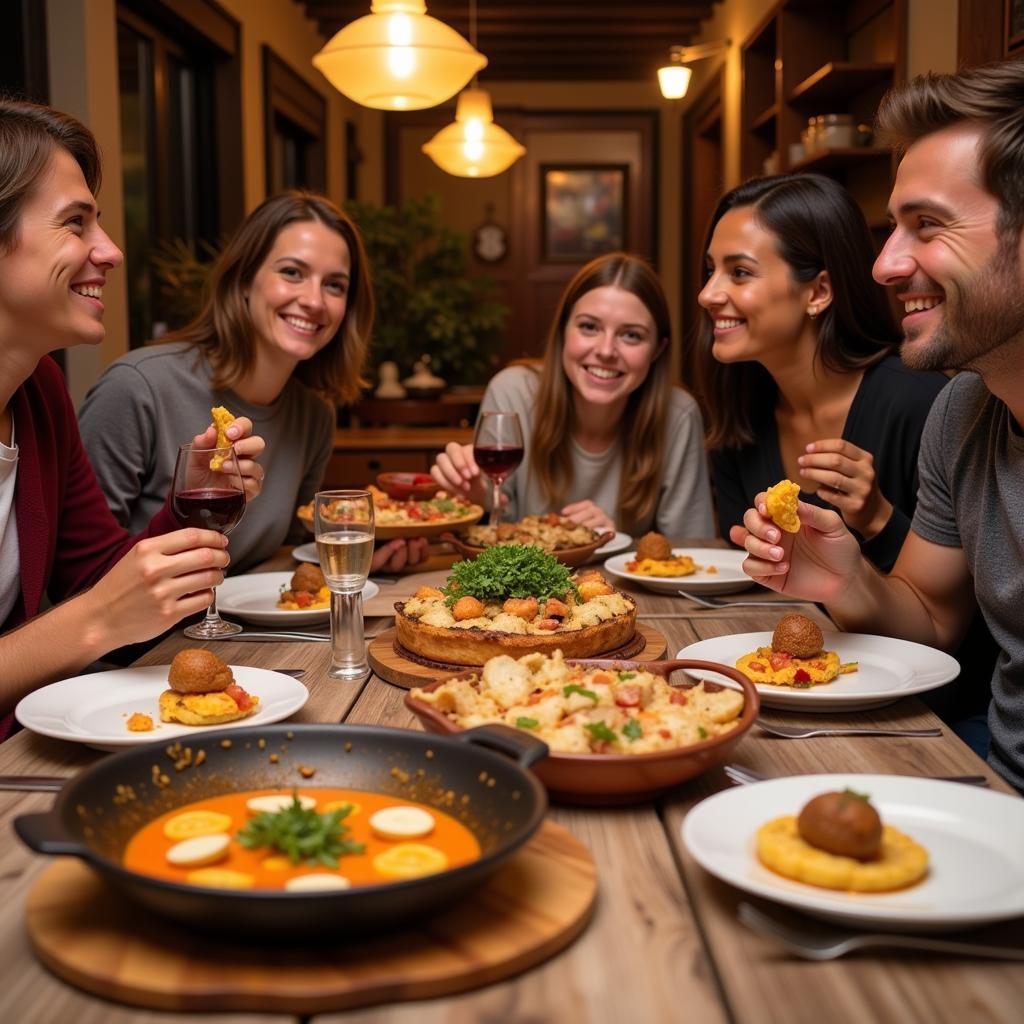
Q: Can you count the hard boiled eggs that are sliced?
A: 4